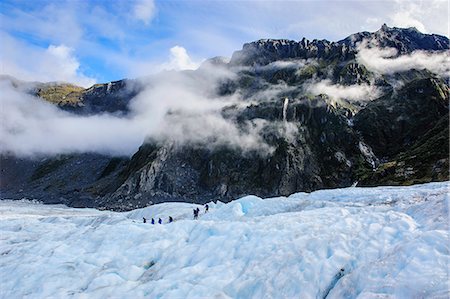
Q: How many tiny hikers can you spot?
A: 7